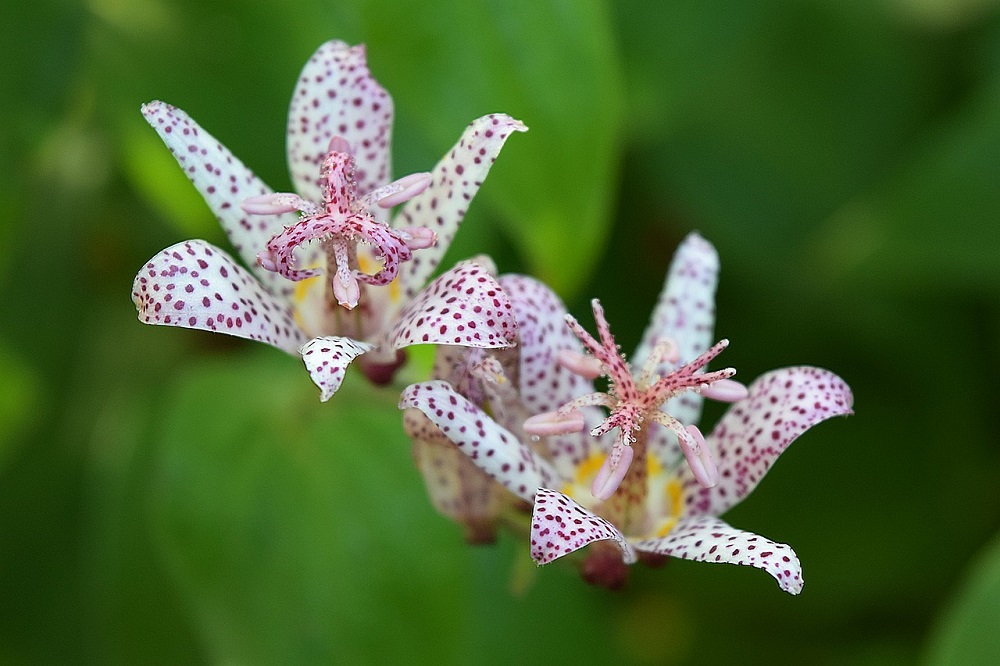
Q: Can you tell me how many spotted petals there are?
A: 12